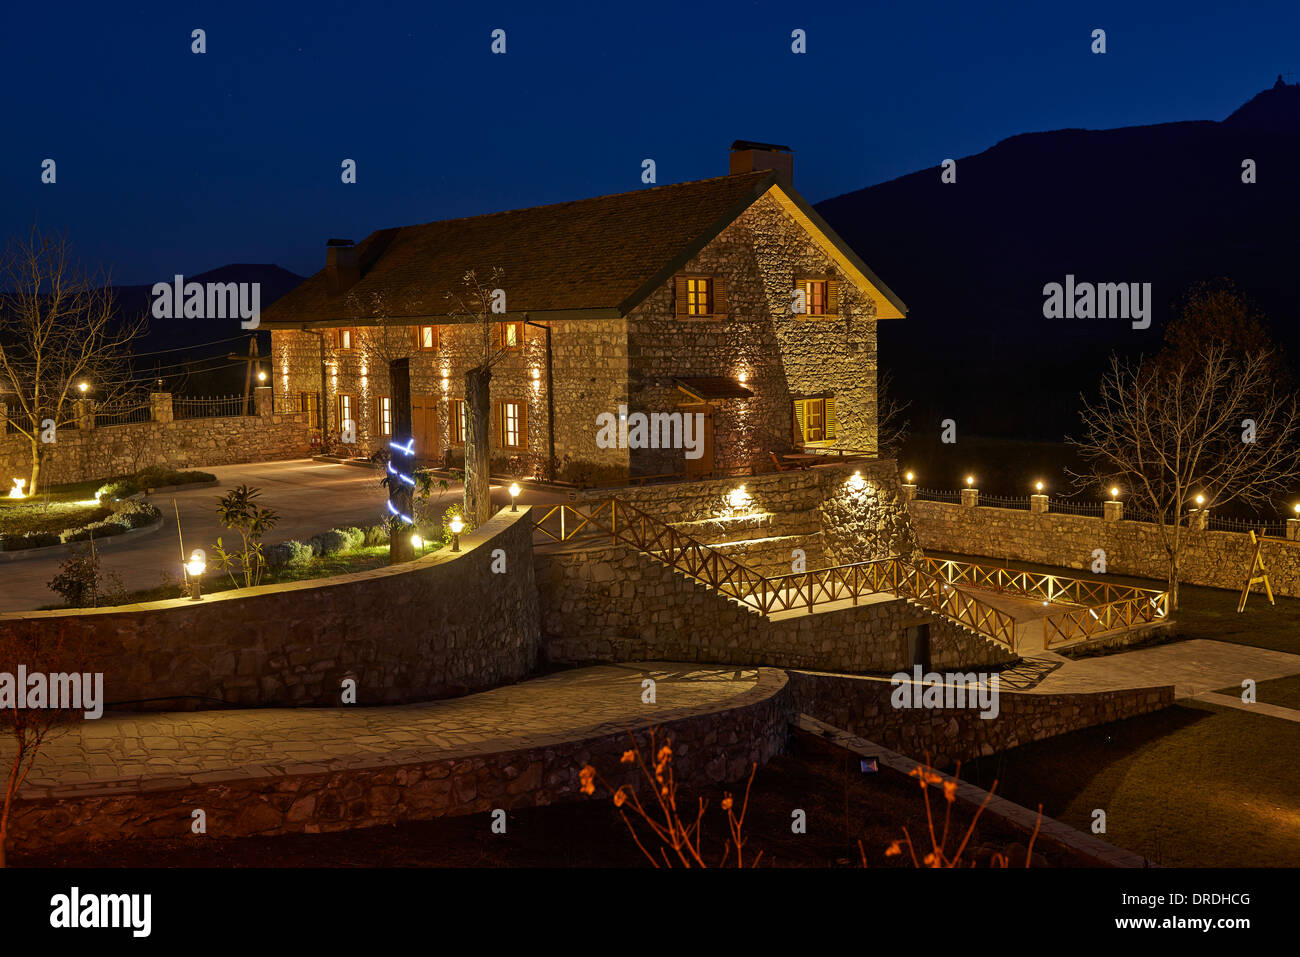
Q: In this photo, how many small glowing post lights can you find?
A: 11